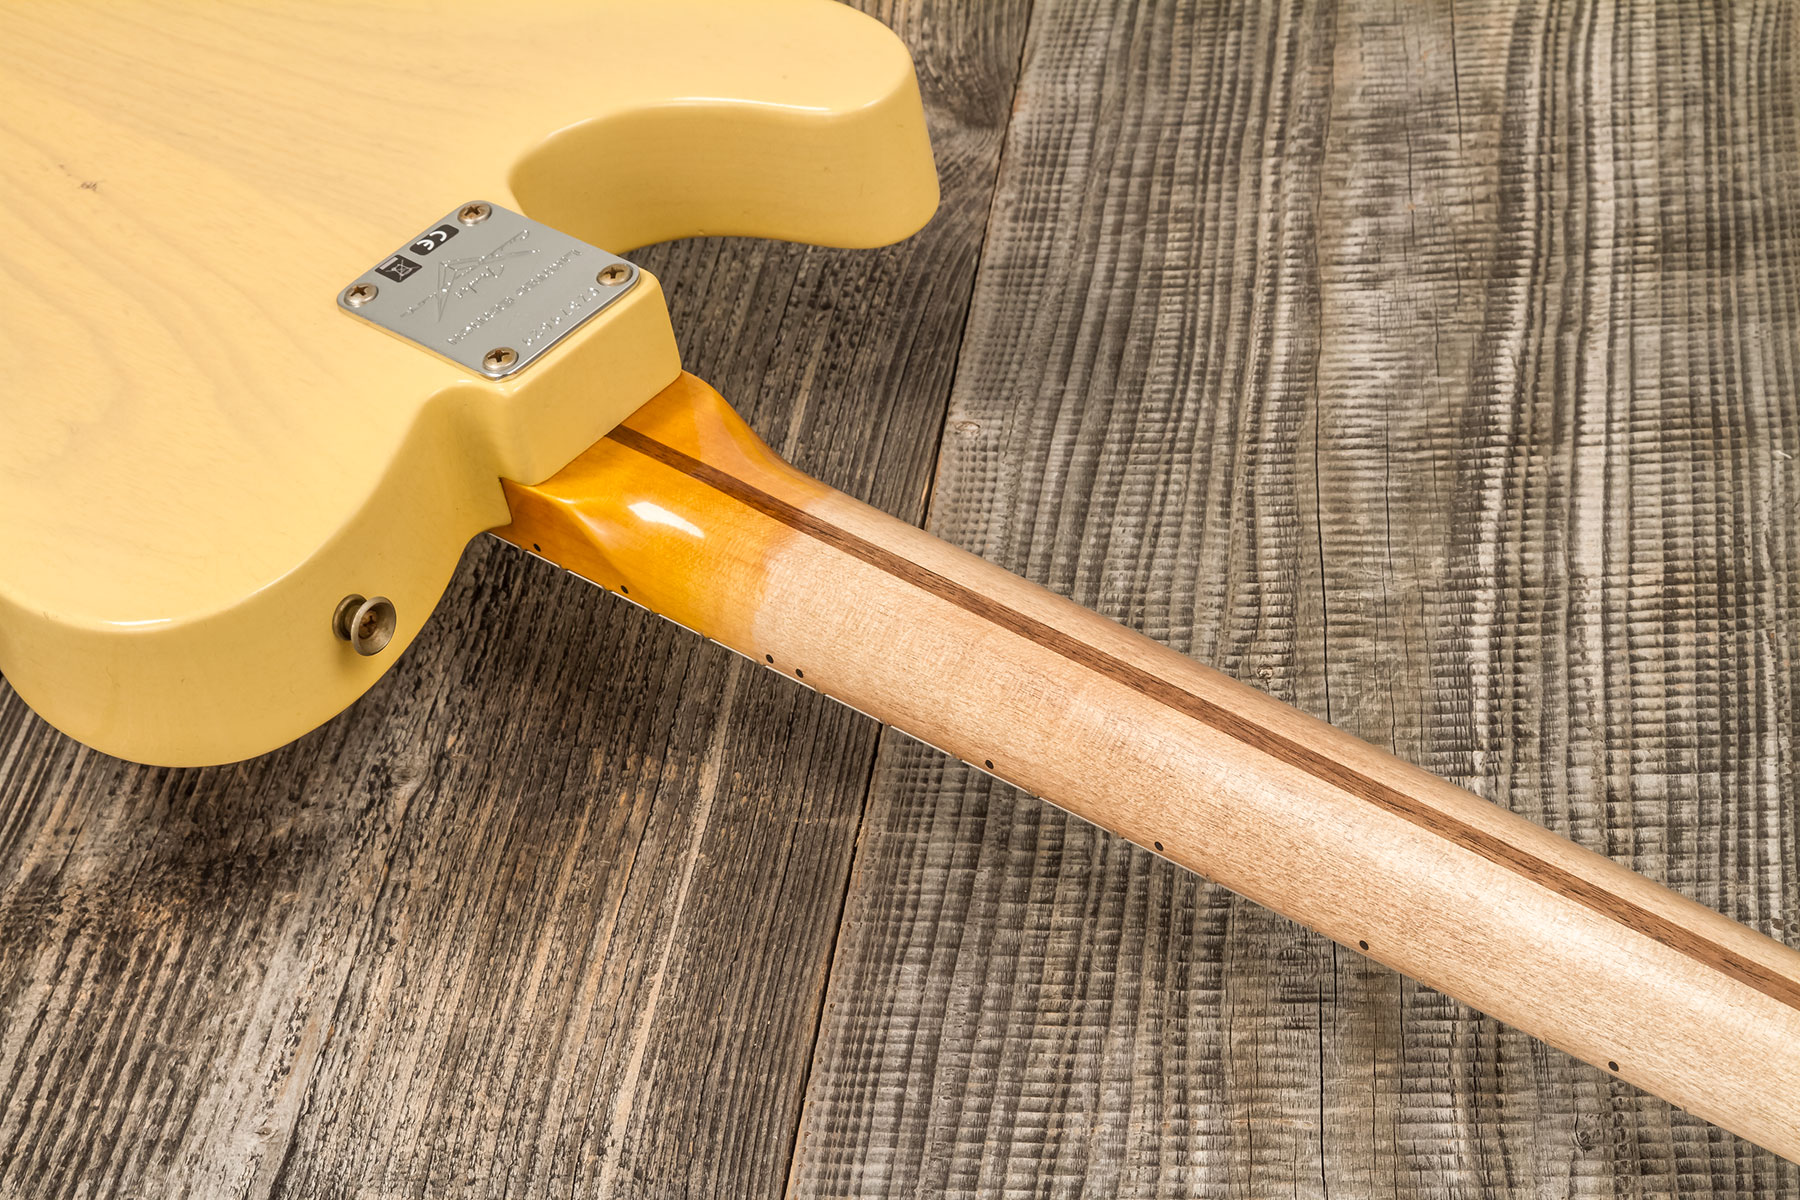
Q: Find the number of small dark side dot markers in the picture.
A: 8